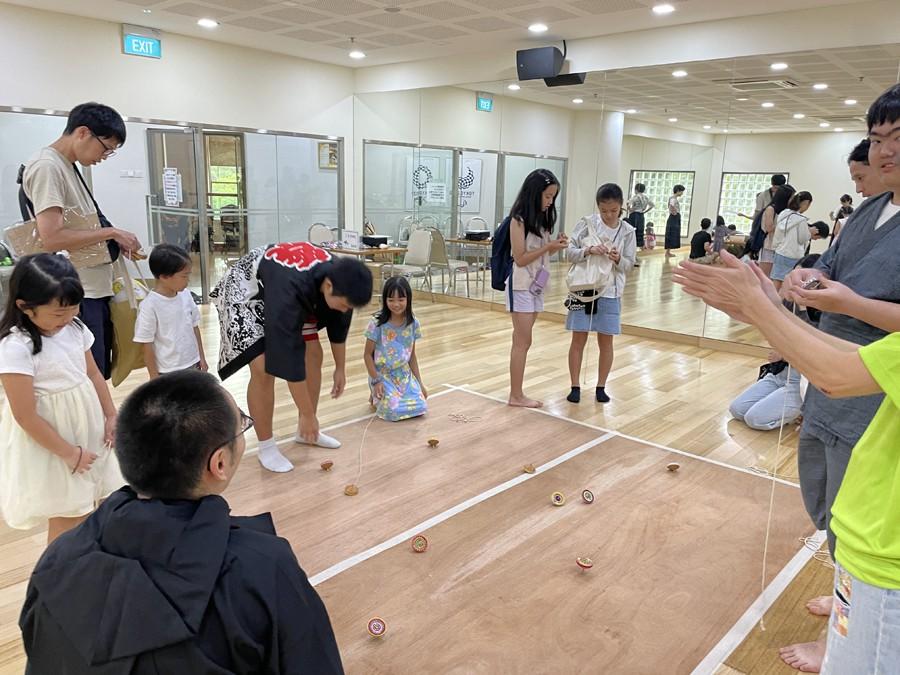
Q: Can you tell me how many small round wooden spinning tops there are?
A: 10